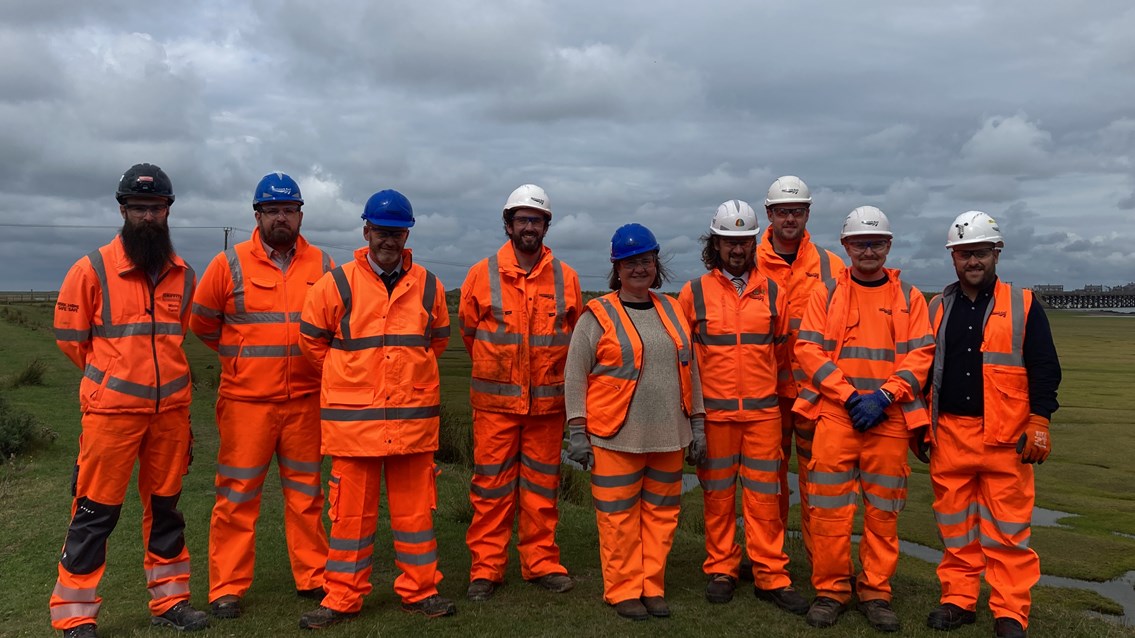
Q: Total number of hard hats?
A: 9